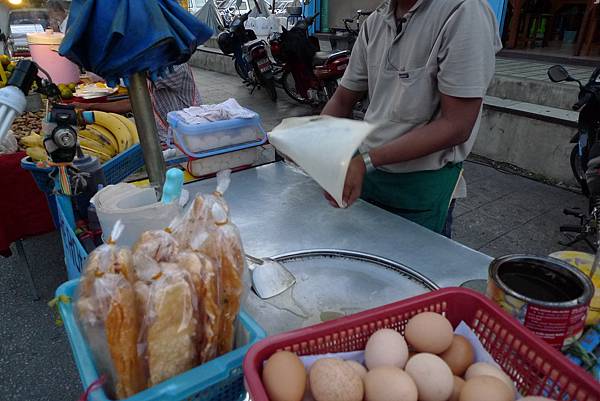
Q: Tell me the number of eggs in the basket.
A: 12